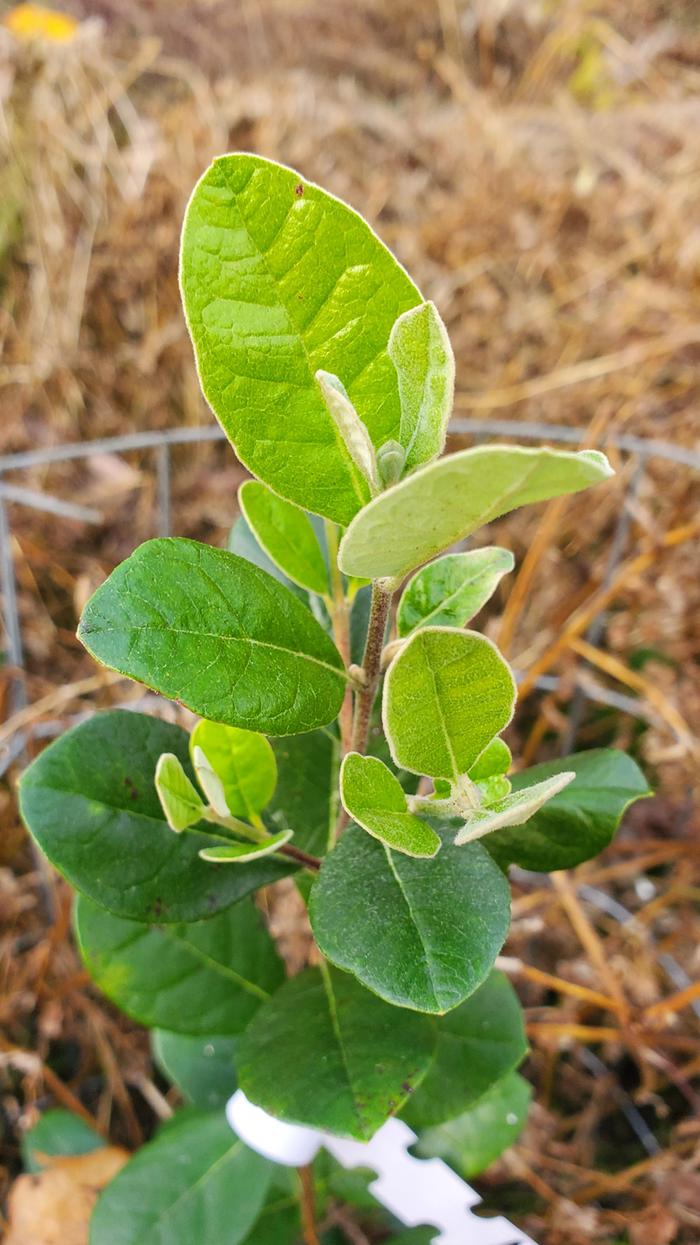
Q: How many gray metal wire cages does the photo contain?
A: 1